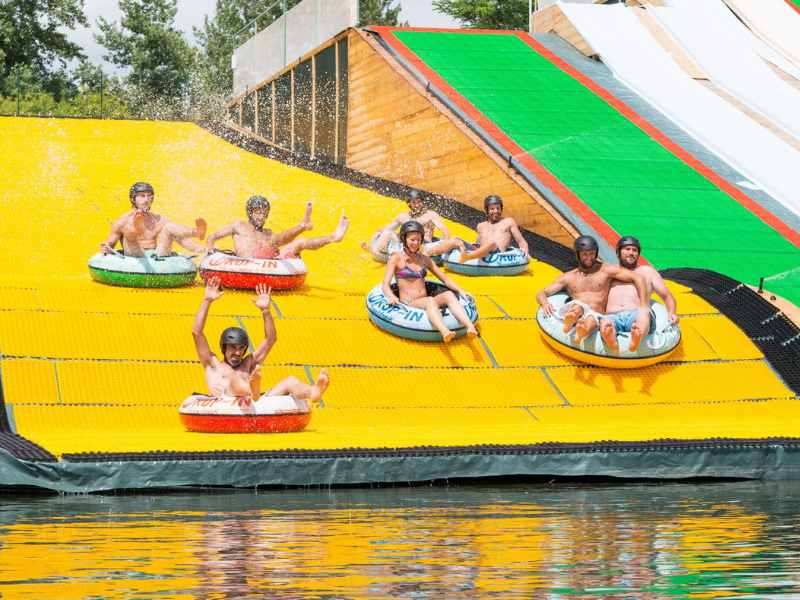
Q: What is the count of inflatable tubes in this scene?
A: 7